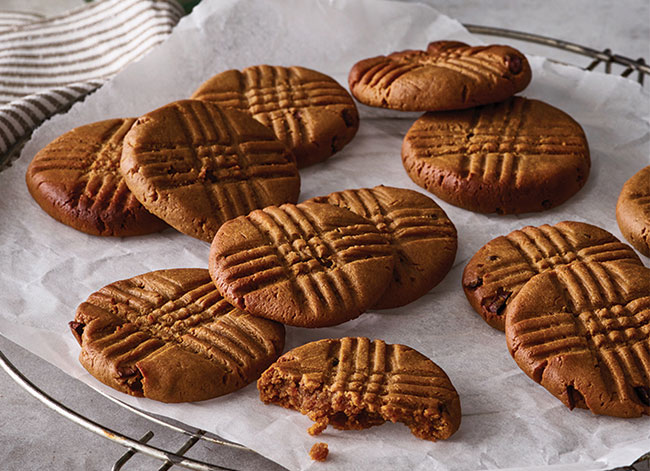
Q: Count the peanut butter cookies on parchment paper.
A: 12